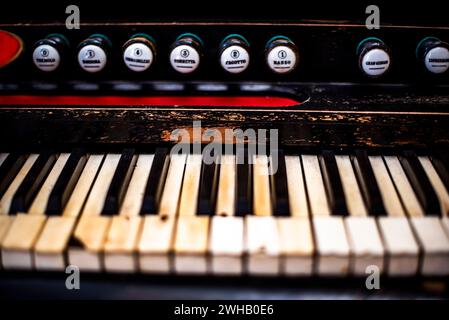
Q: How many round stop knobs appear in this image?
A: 8